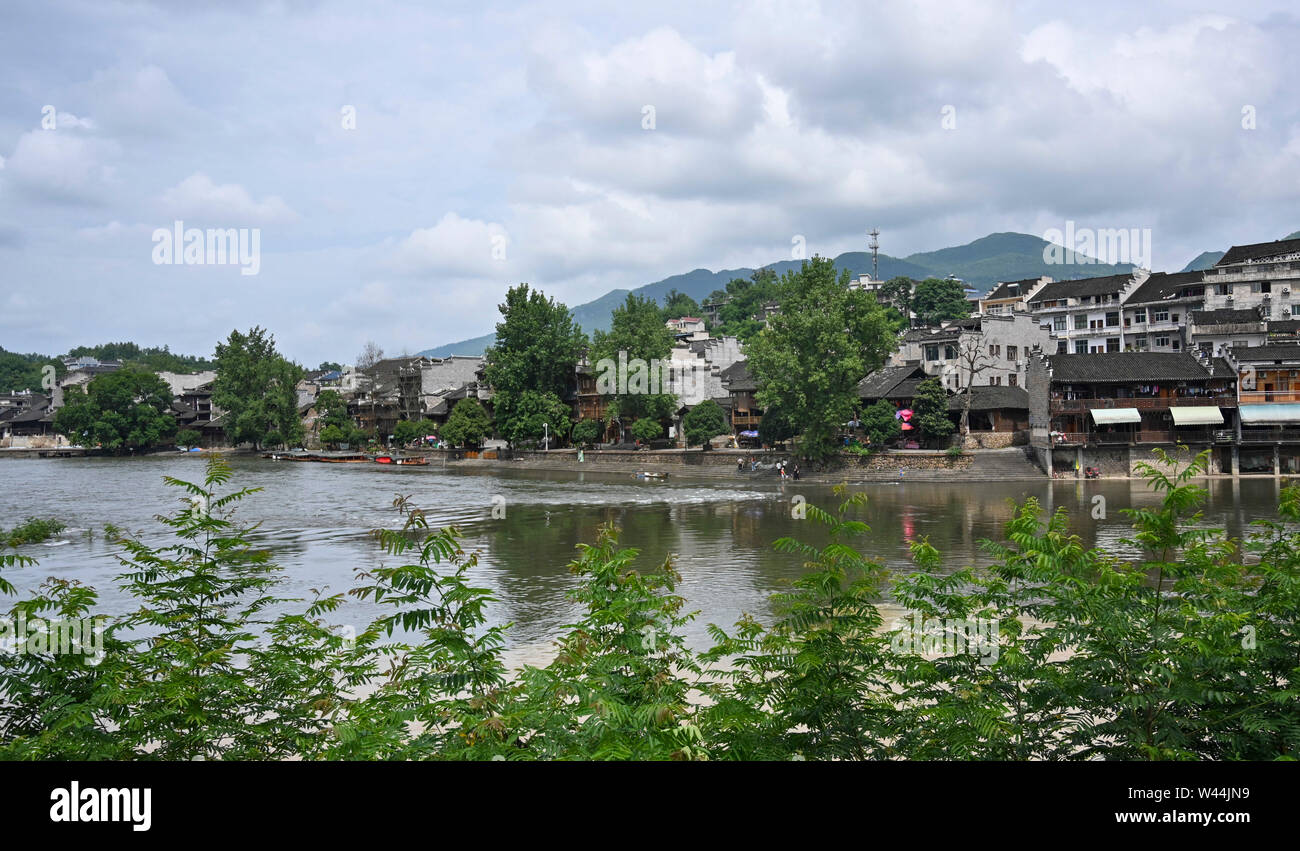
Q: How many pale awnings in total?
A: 3